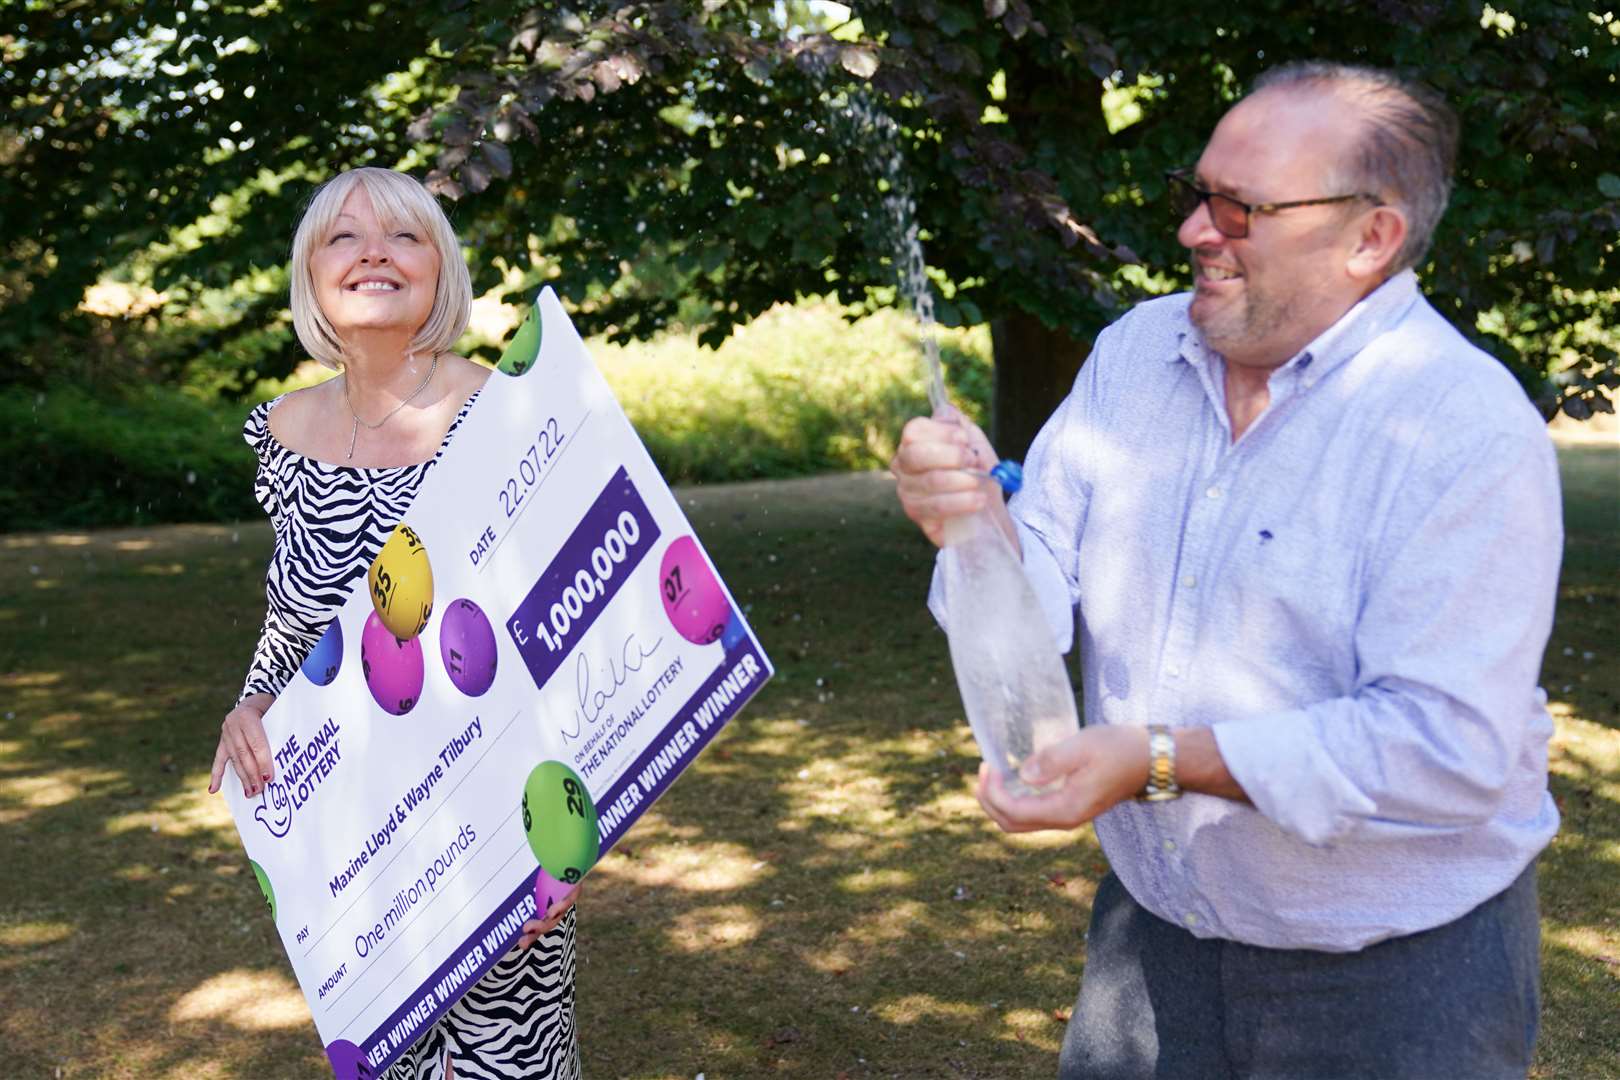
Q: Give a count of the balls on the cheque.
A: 11